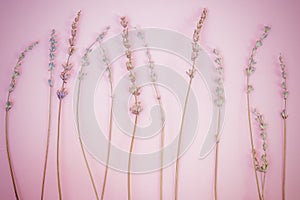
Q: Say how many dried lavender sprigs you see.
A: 12